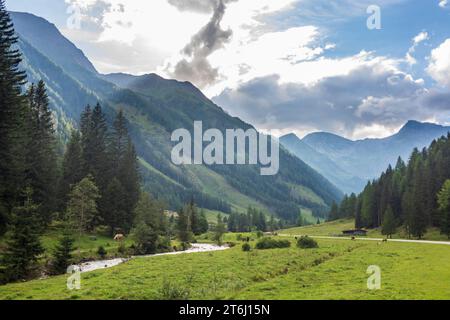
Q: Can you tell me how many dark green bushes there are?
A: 3